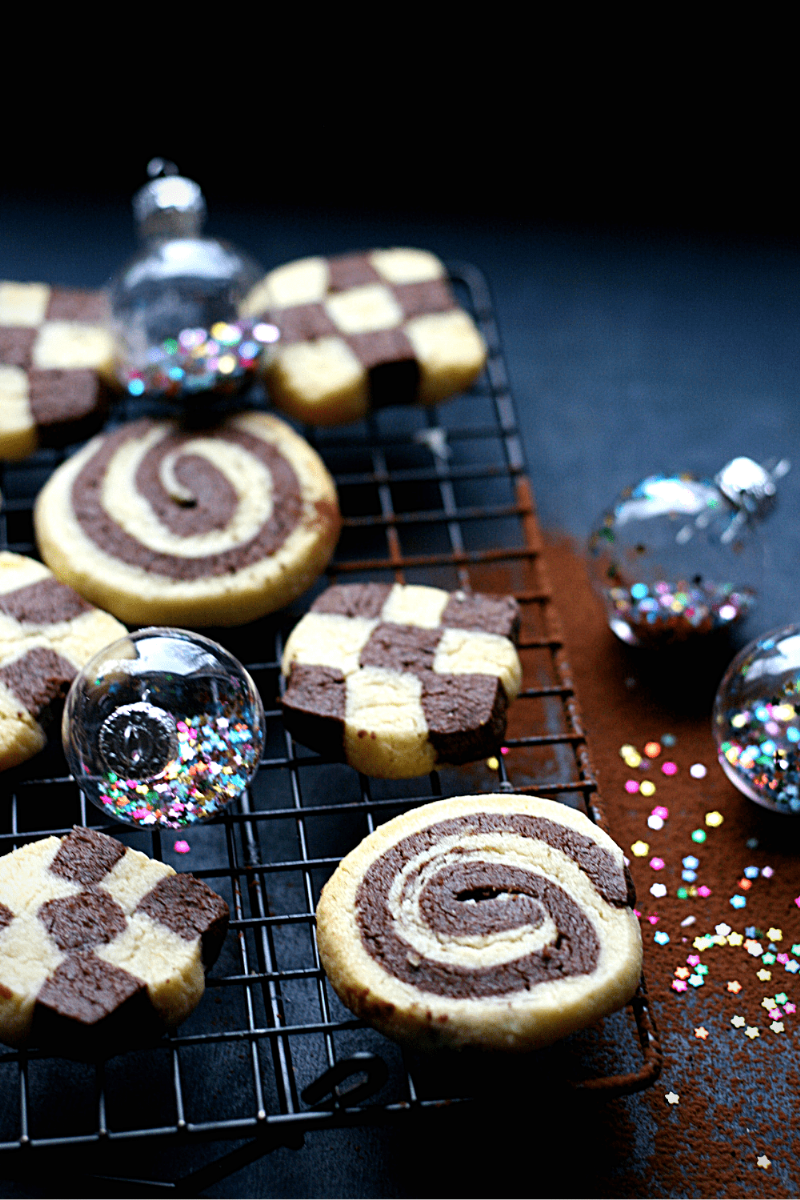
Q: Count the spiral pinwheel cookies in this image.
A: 2